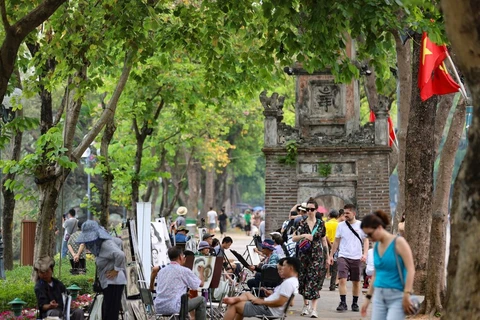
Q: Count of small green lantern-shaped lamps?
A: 2